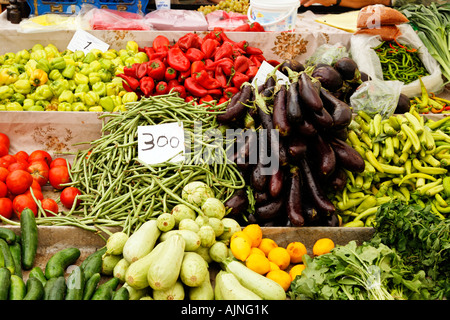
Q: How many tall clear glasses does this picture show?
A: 0